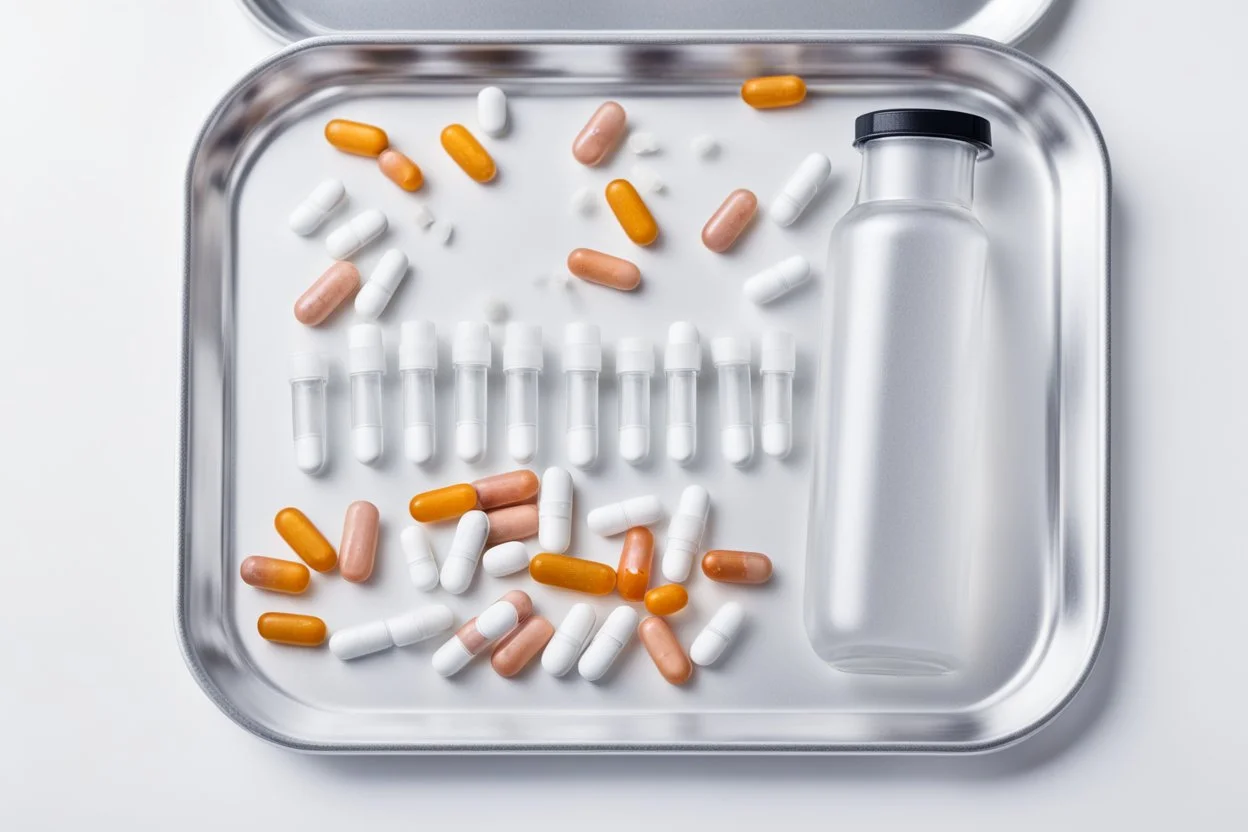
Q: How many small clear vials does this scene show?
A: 10